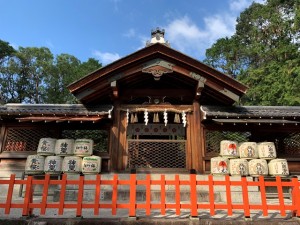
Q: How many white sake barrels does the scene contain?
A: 14